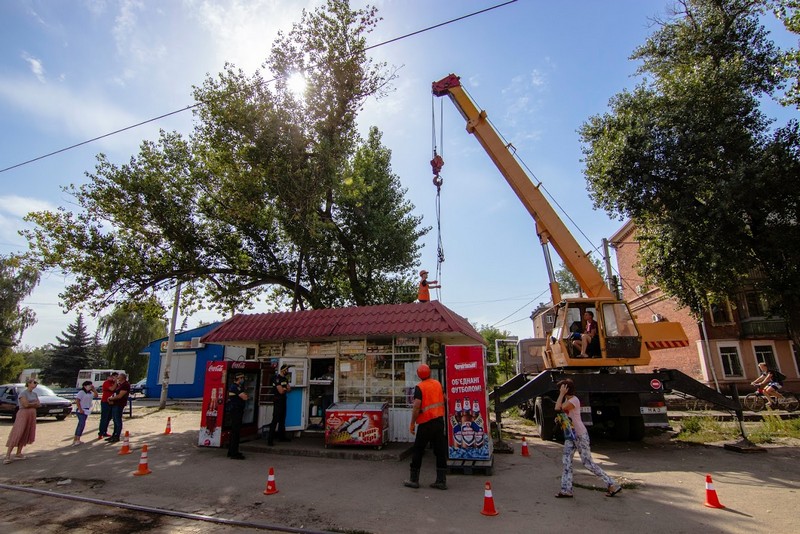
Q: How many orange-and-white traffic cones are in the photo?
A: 7